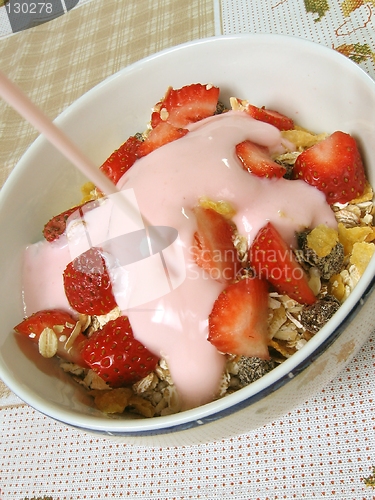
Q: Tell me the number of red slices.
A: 13